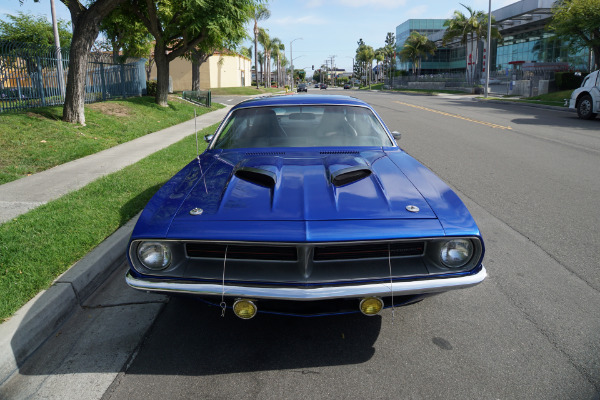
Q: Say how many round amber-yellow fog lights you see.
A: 2